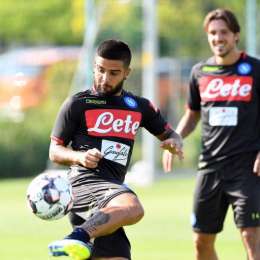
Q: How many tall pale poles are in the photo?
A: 3